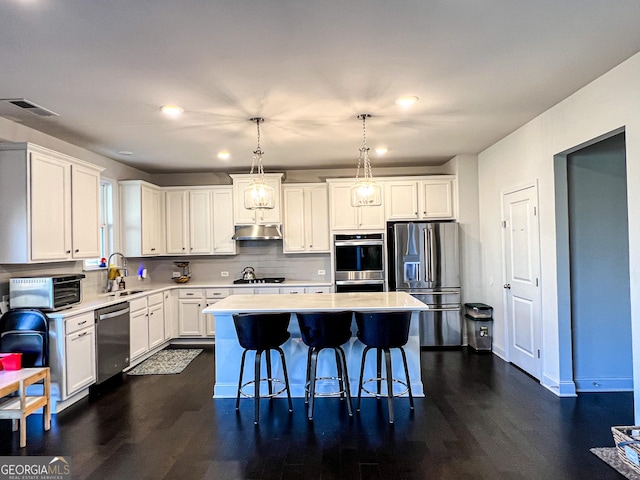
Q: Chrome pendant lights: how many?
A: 2